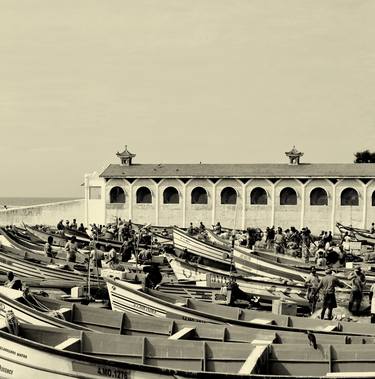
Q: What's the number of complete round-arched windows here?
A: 9